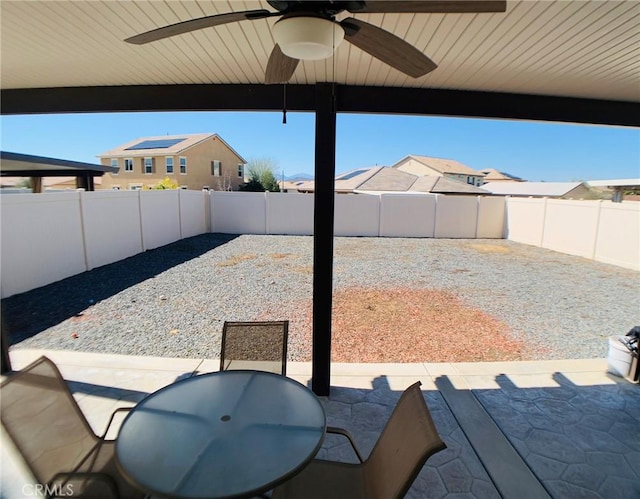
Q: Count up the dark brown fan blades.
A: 4